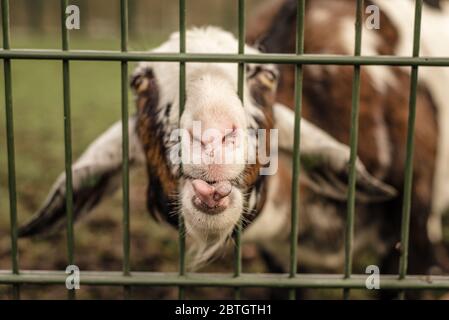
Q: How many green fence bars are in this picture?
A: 10